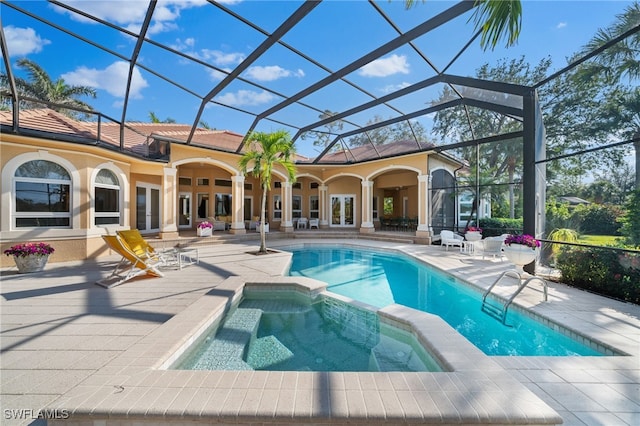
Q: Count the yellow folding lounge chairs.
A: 2